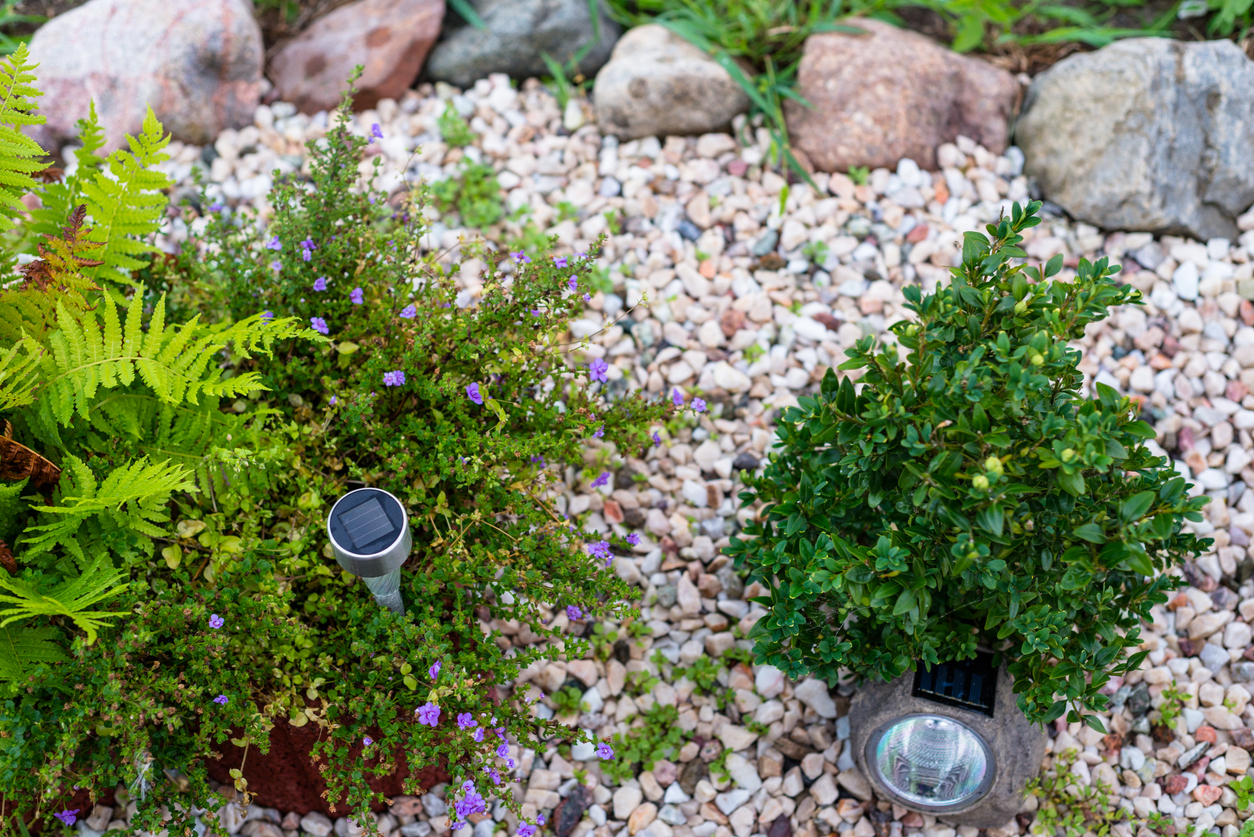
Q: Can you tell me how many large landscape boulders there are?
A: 6